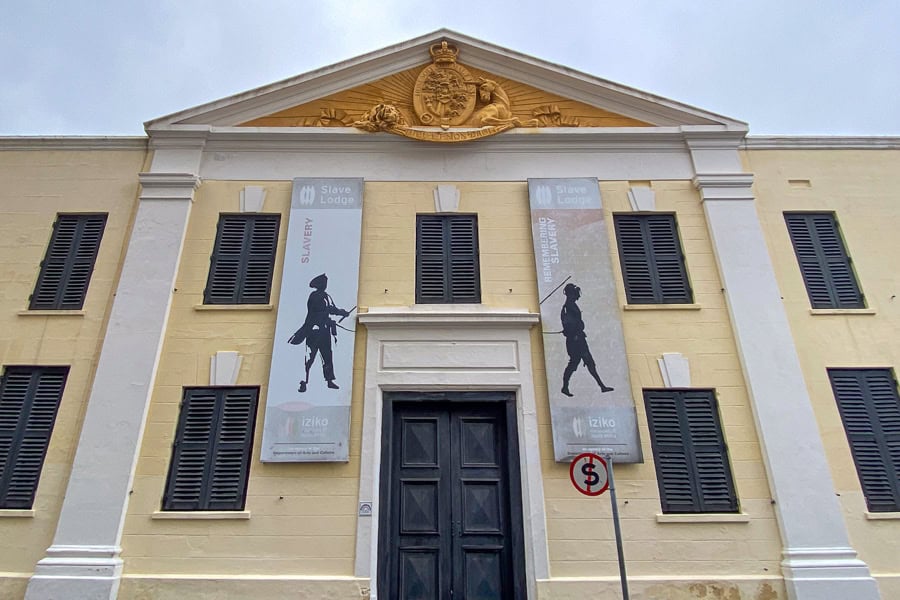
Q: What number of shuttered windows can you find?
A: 9